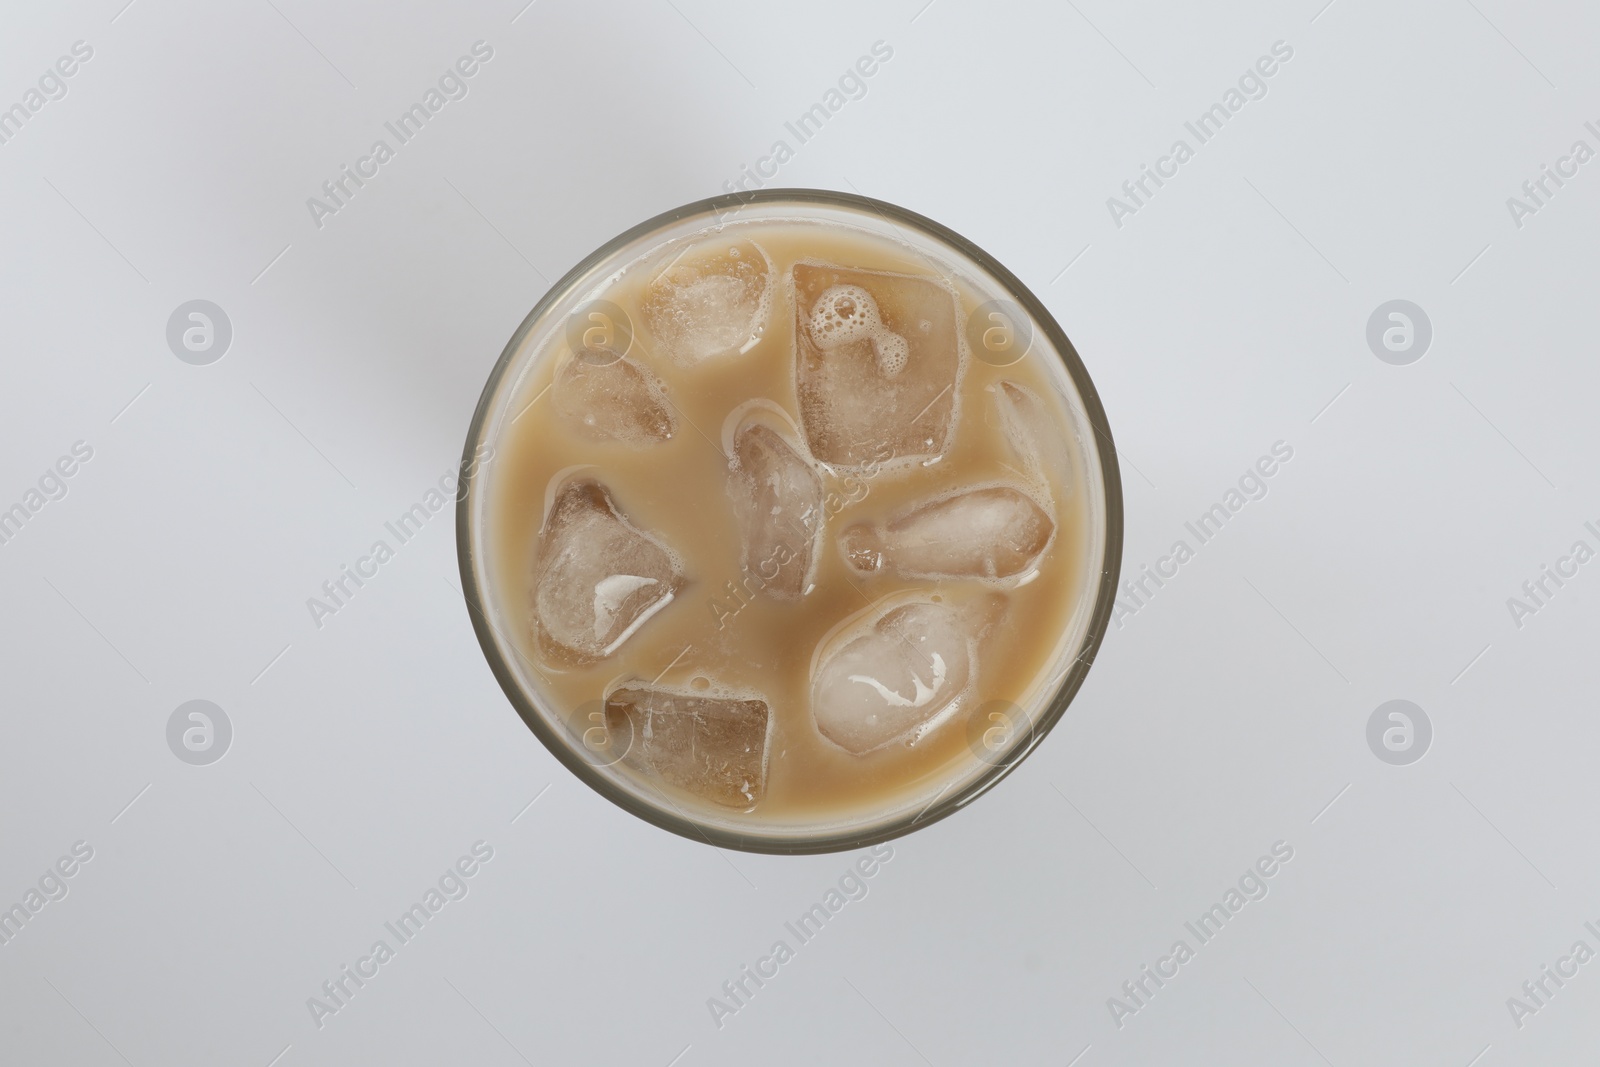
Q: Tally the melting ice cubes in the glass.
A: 9